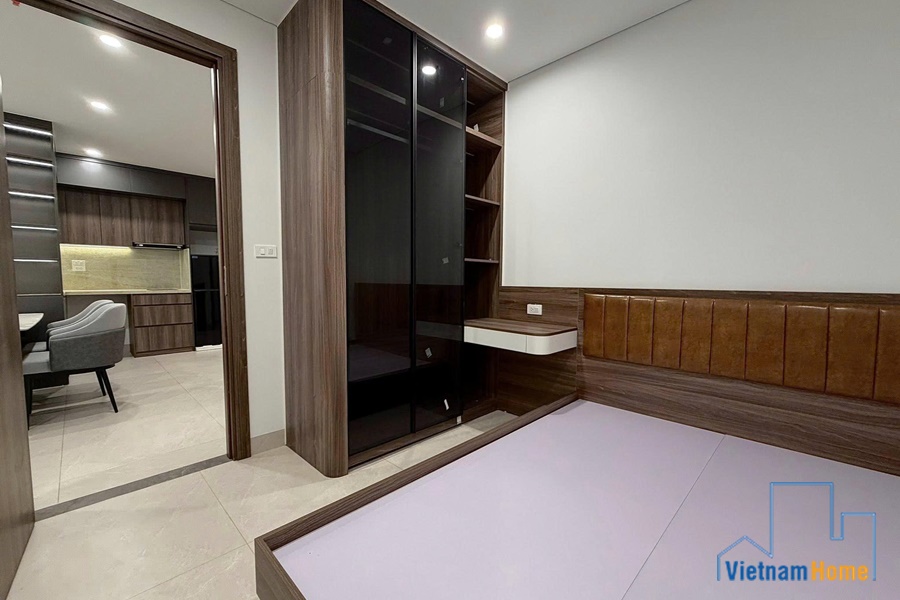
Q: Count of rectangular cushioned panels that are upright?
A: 10